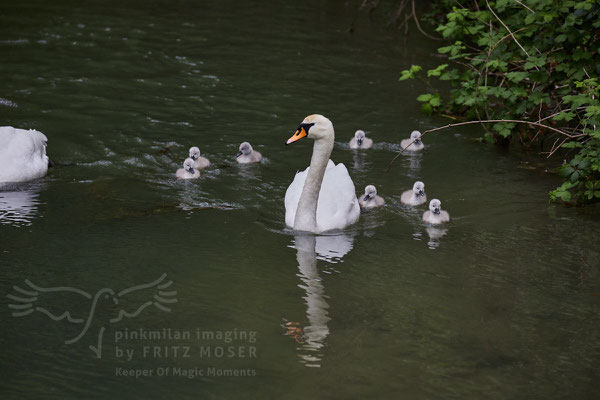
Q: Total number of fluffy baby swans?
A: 8